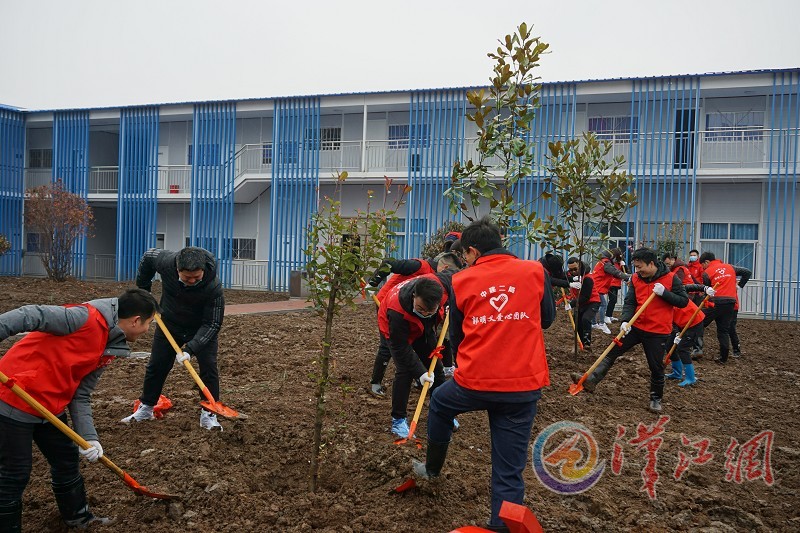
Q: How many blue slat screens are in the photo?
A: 9